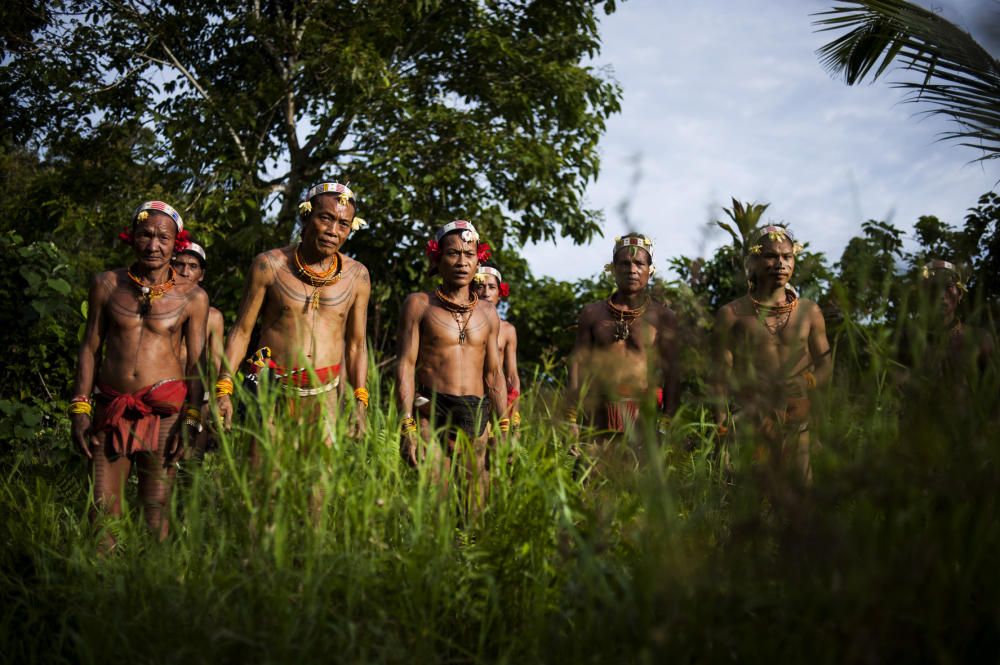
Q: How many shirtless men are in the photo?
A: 8